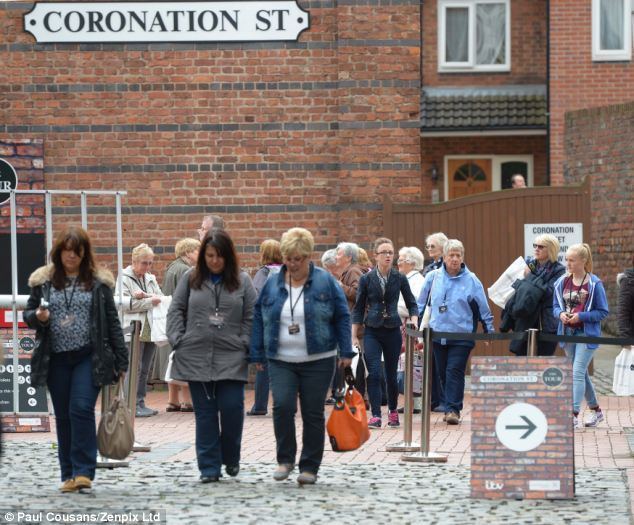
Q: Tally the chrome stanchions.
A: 5